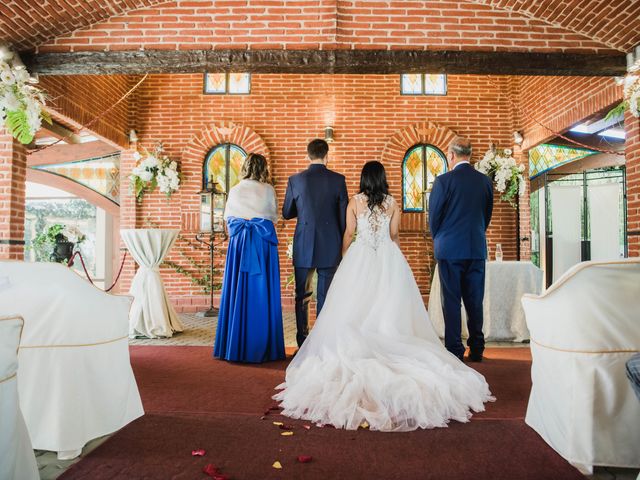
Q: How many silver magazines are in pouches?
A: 0